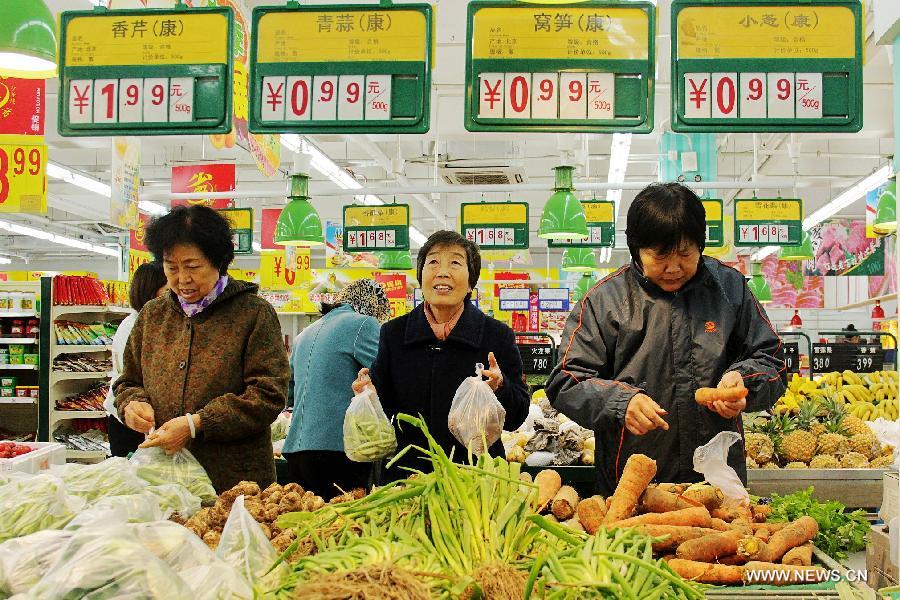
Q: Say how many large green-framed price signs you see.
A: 4